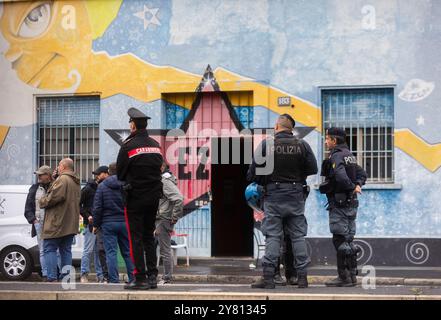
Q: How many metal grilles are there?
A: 2